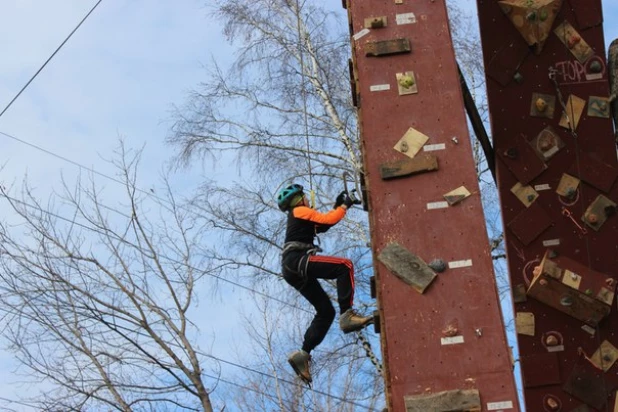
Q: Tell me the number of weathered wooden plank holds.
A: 4